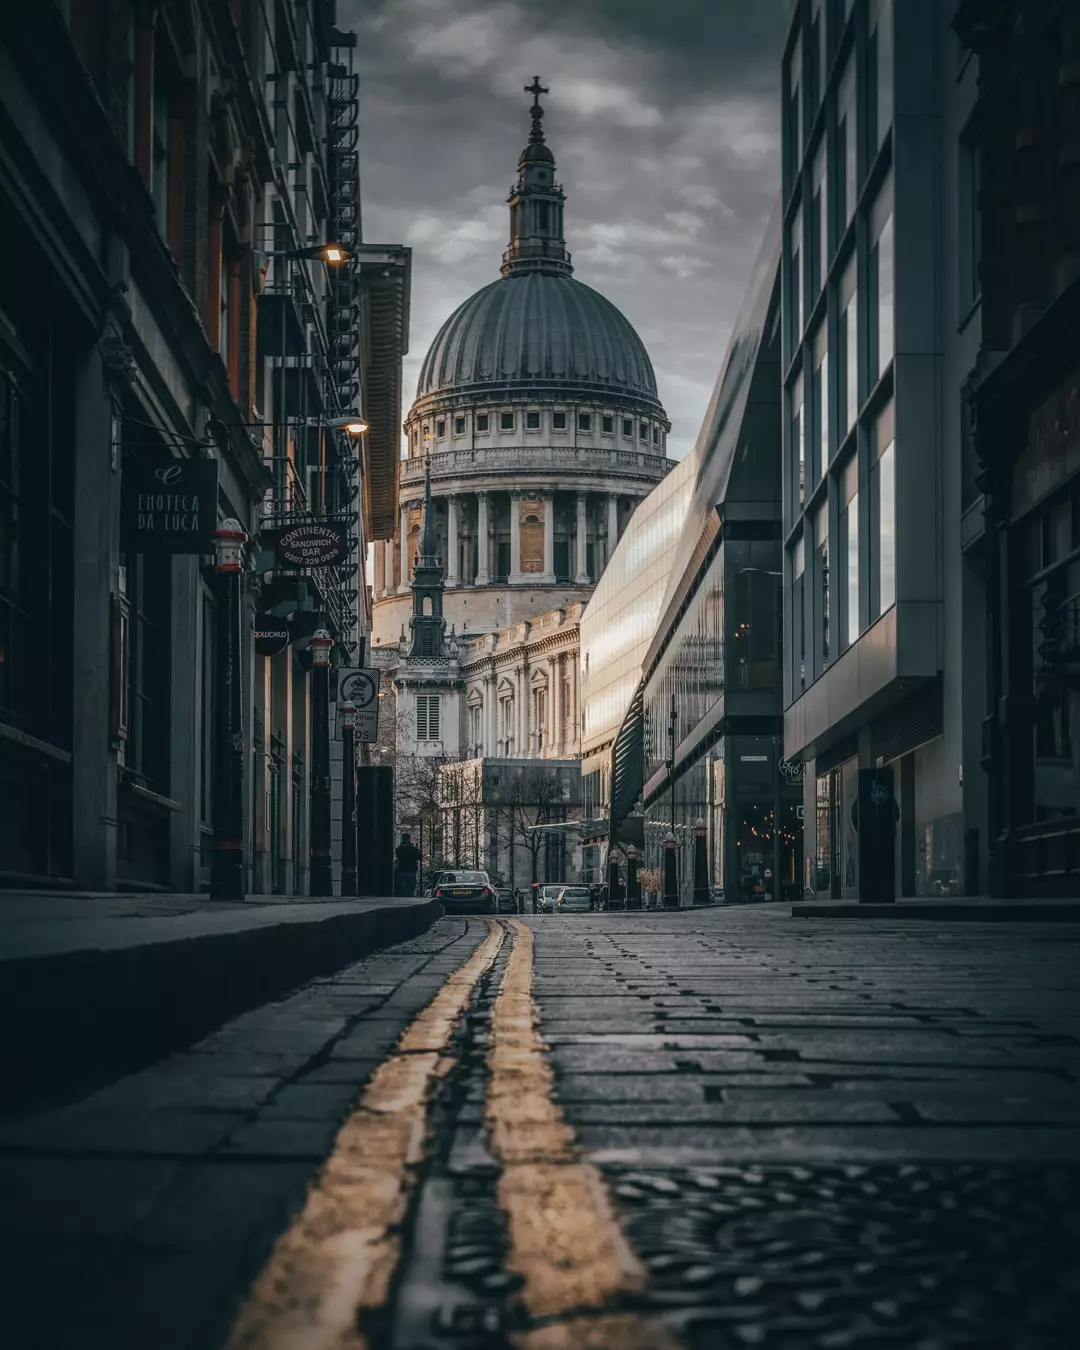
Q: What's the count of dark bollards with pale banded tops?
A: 7